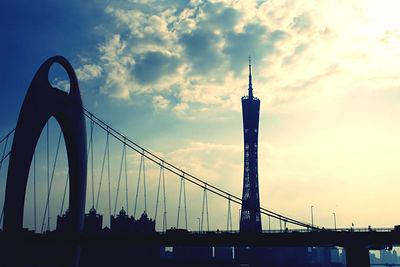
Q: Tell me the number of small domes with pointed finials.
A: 3